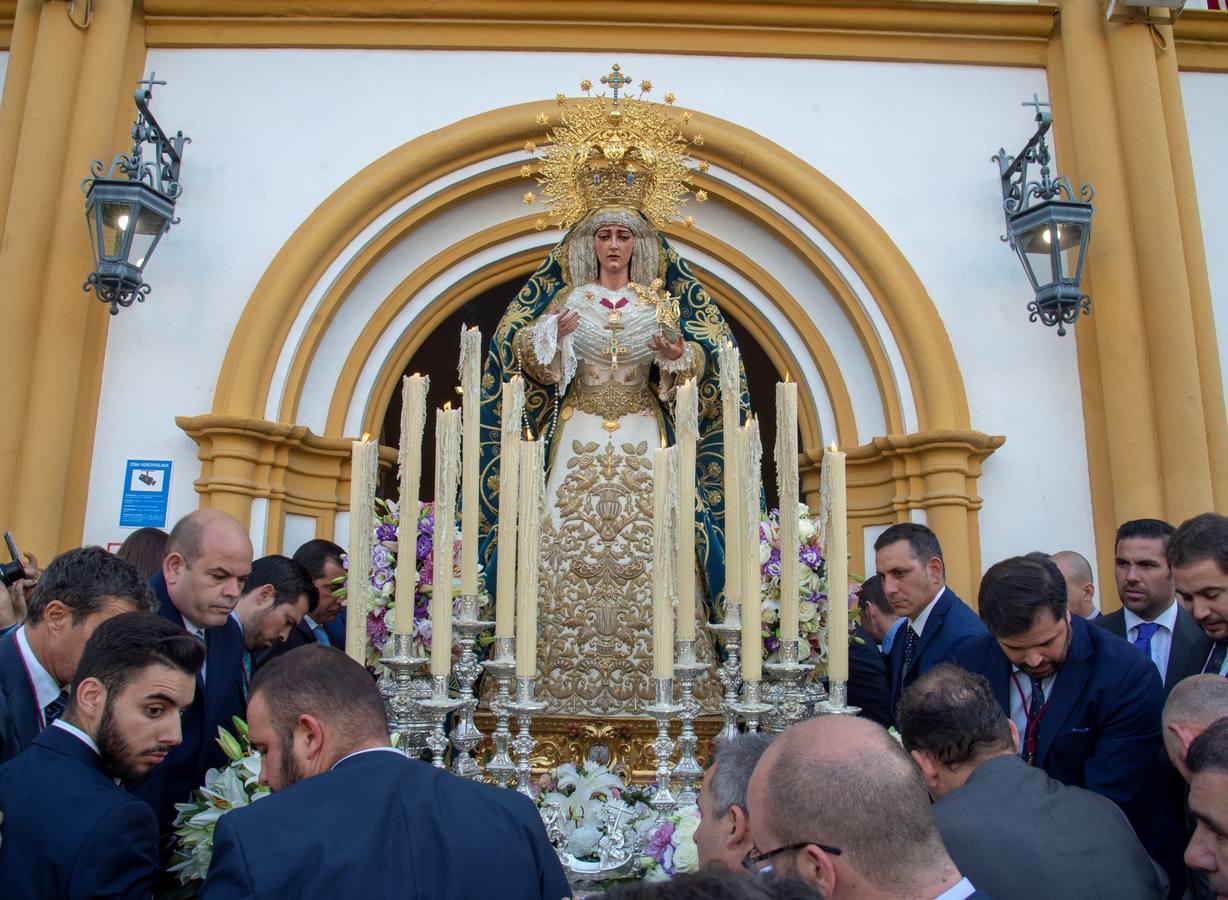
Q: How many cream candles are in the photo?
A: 12